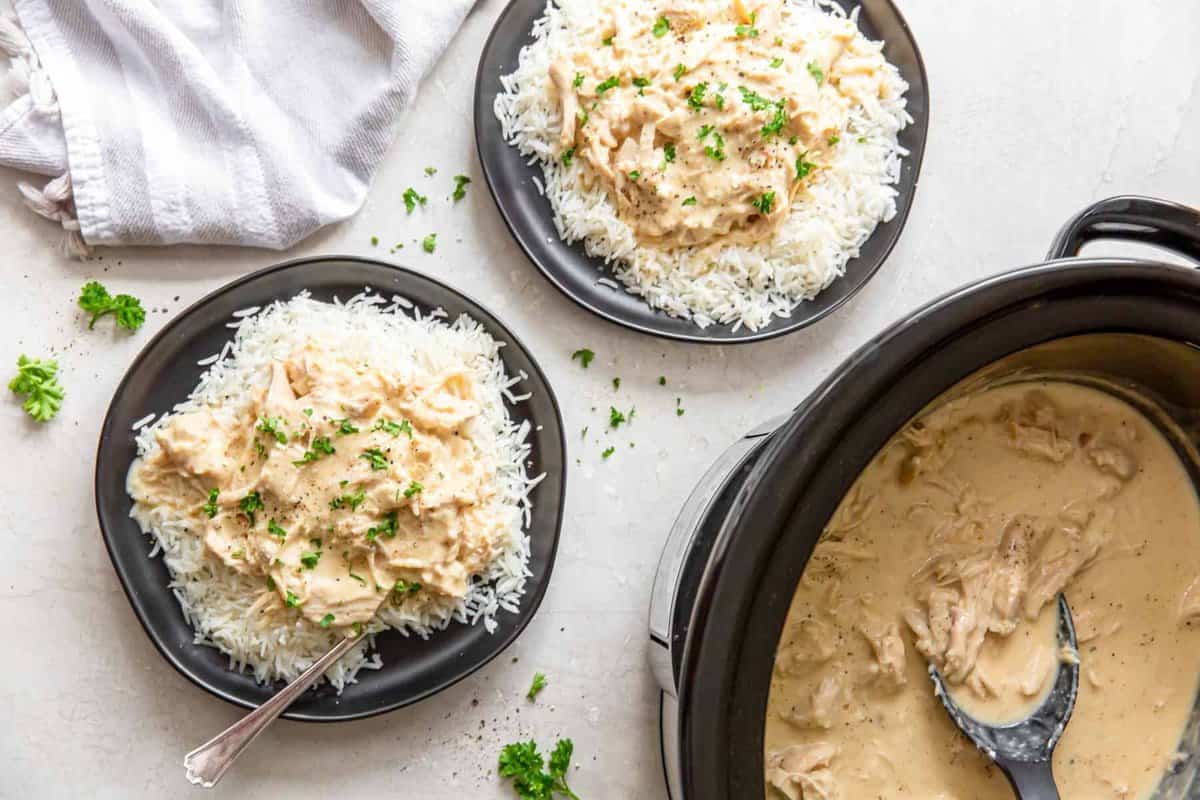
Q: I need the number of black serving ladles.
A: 1